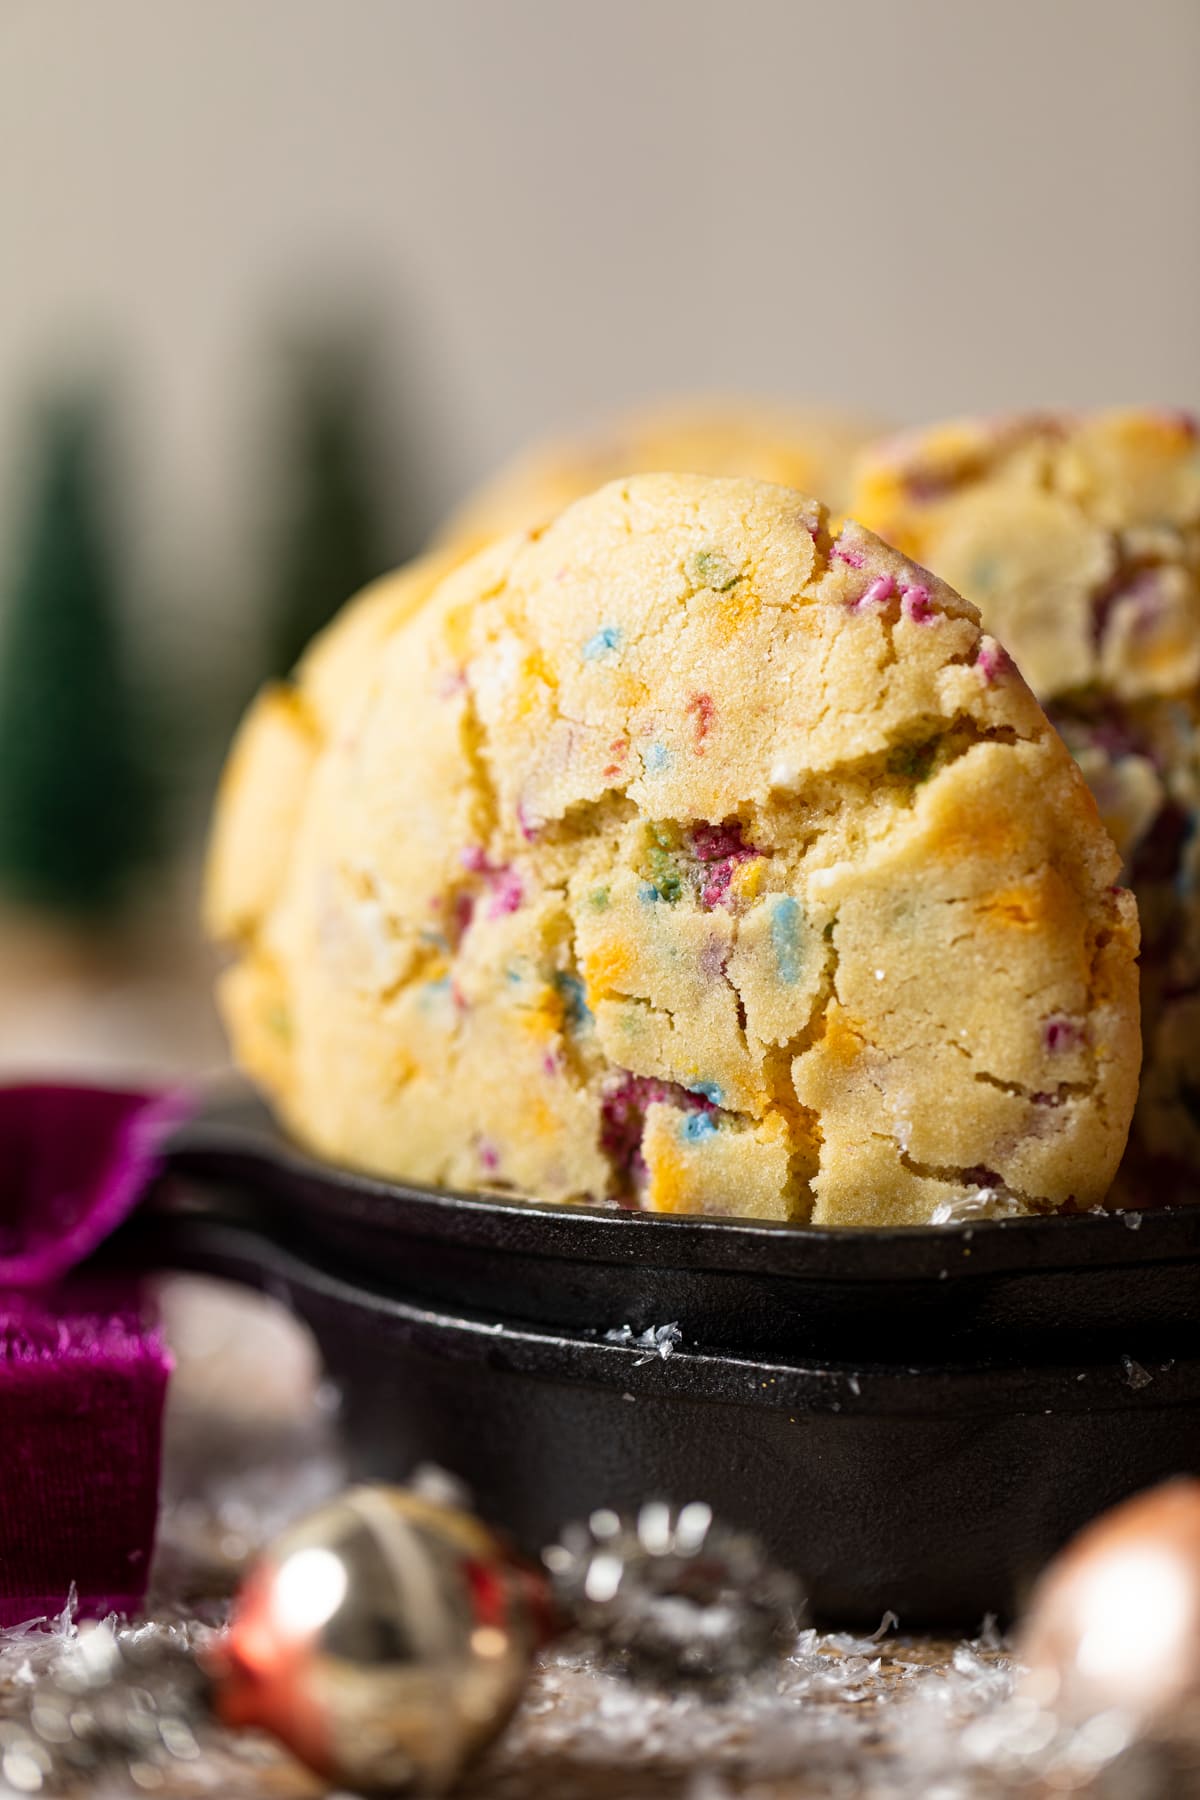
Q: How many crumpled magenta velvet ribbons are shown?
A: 1